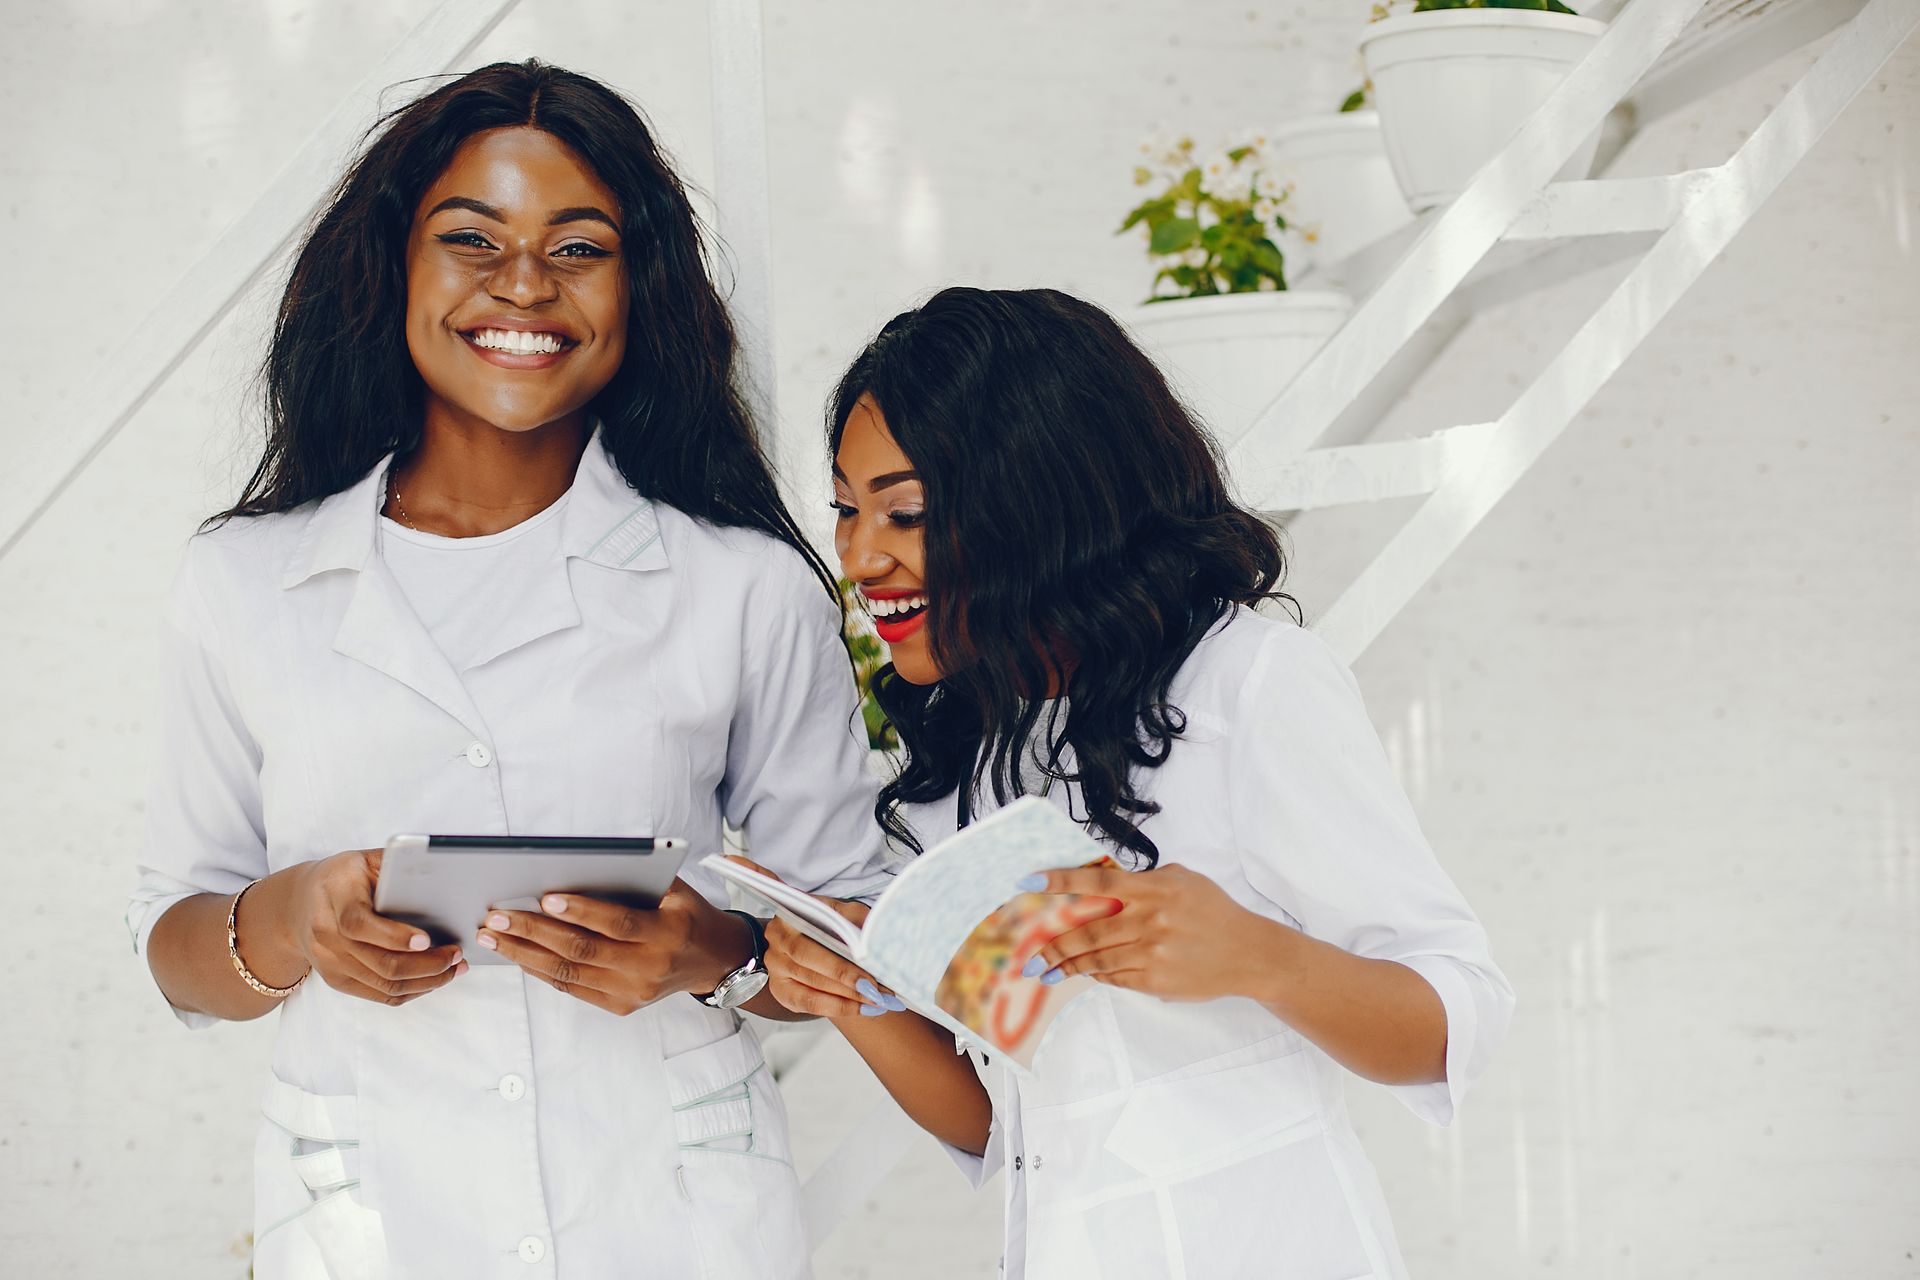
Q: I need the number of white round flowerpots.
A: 3